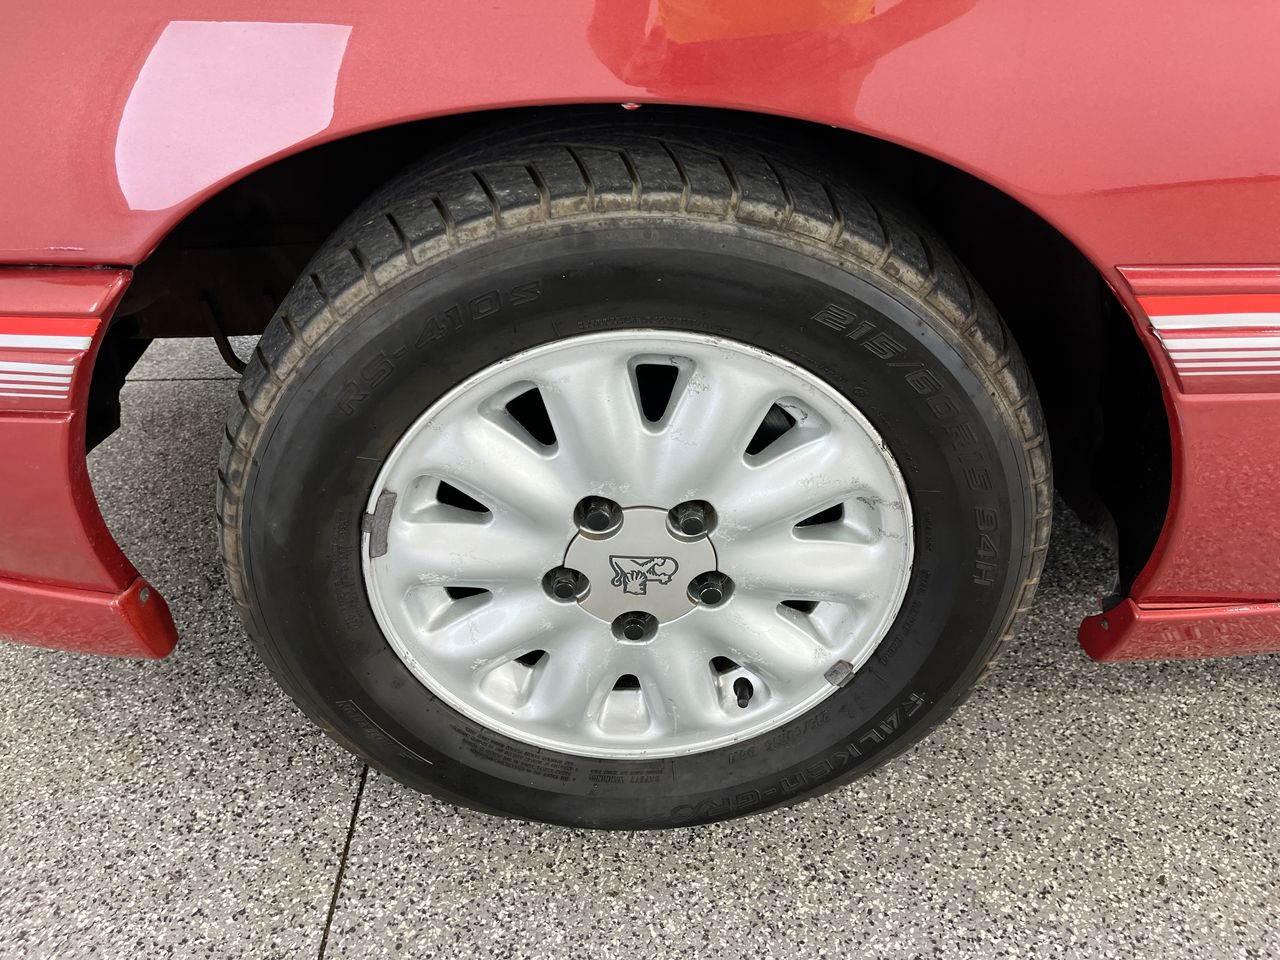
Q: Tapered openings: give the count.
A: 10